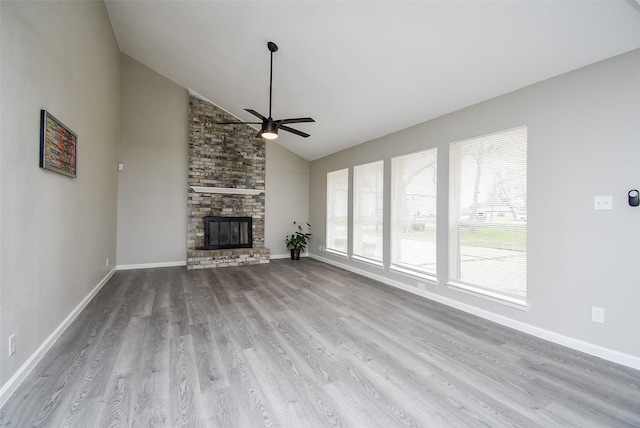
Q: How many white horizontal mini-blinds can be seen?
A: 4